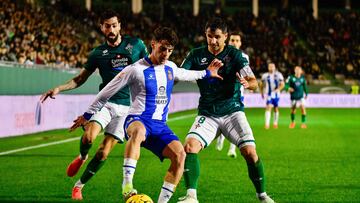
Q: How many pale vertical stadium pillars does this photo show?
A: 5